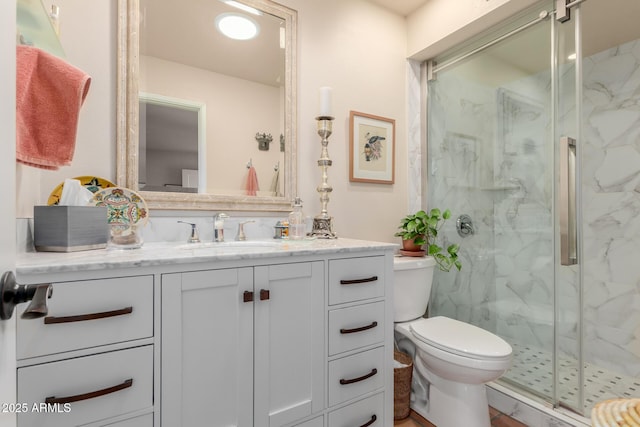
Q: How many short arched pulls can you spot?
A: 4